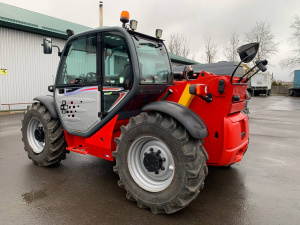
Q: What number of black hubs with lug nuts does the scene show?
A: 2